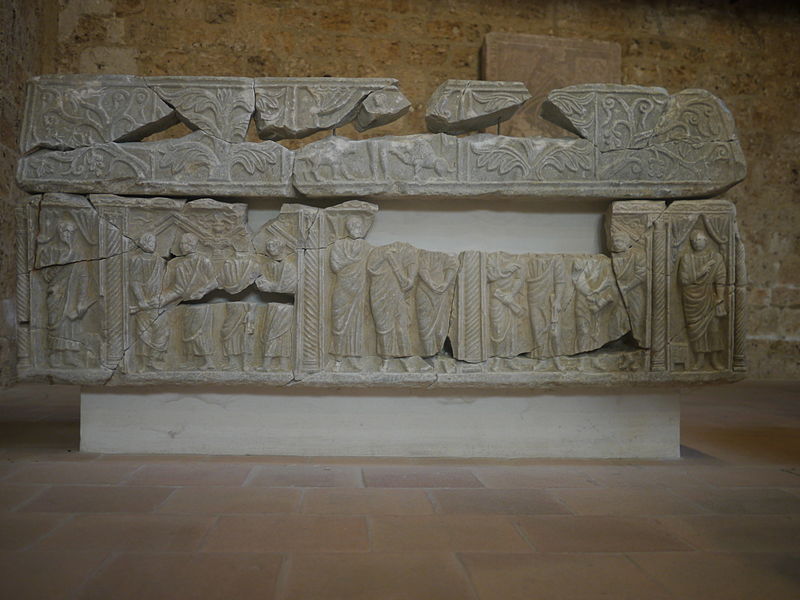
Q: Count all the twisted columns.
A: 6